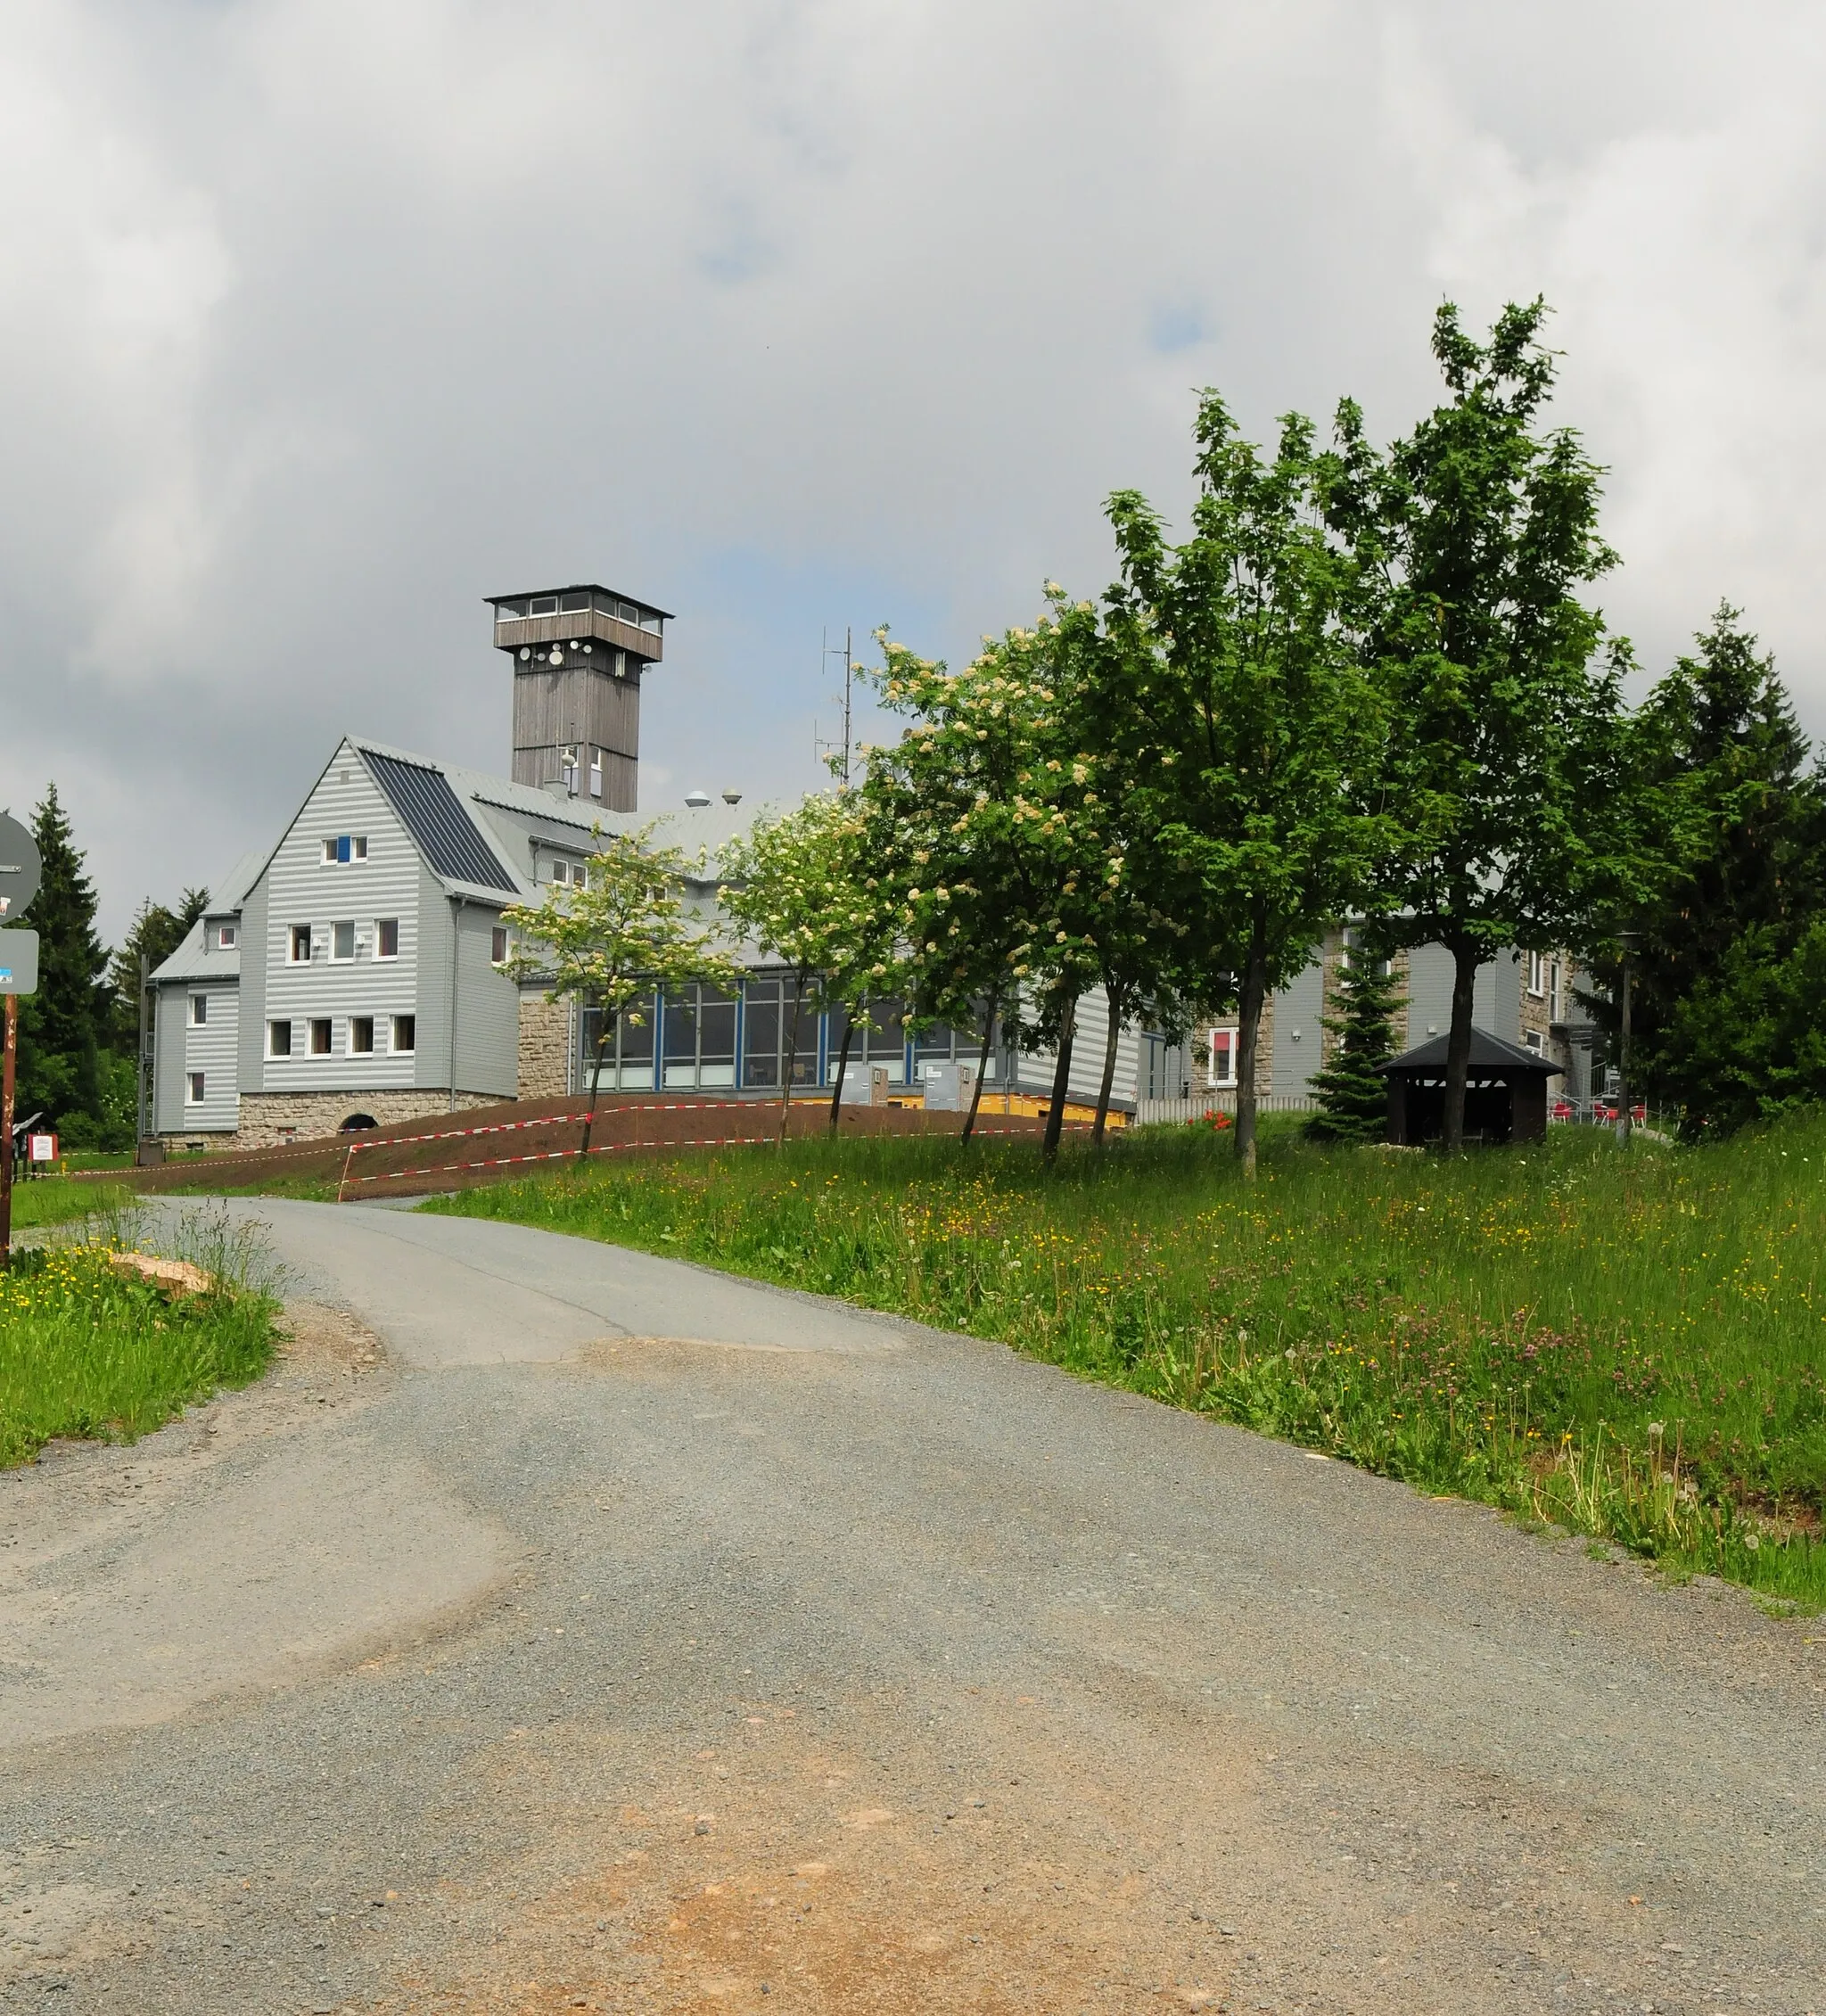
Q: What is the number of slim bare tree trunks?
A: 8